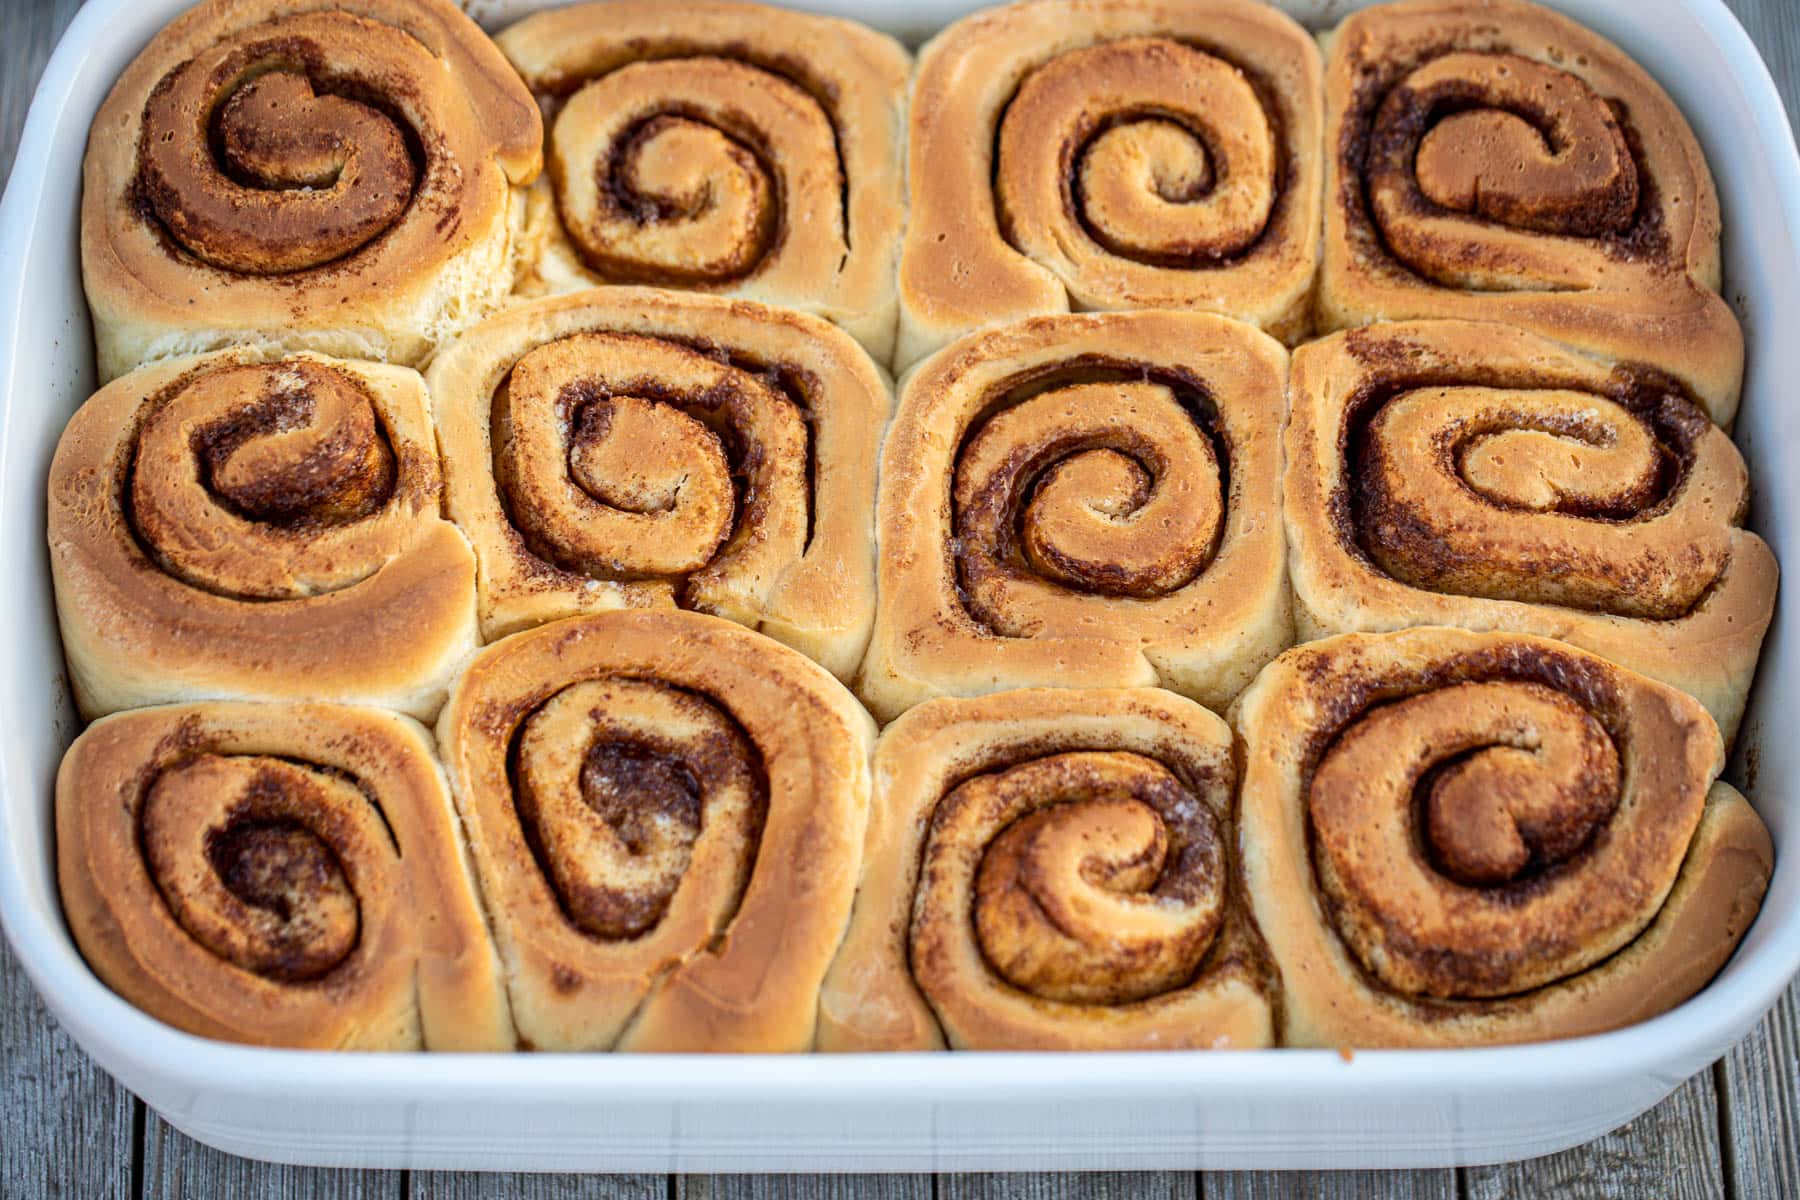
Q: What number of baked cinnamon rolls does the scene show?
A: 12